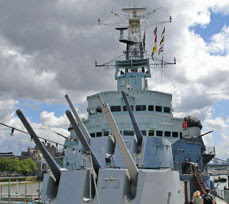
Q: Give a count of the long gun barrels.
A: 6